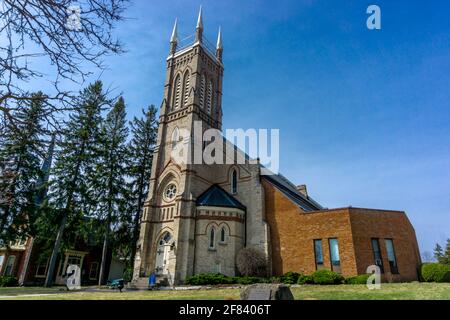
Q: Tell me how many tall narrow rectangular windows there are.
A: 4